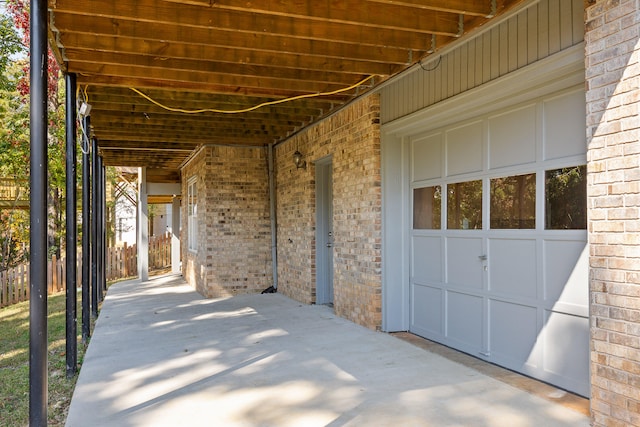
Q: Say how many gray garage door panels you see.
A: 12